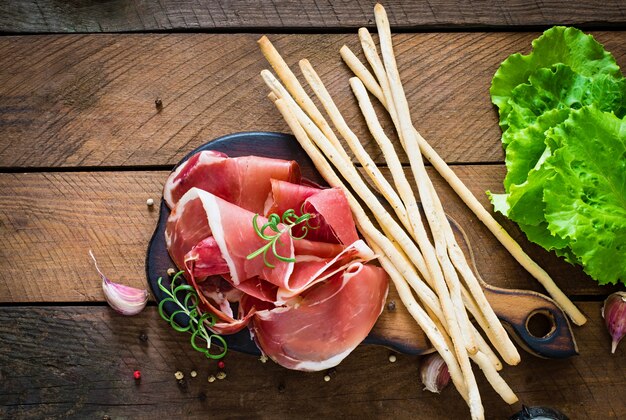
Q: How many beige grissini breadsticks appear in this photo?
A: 9